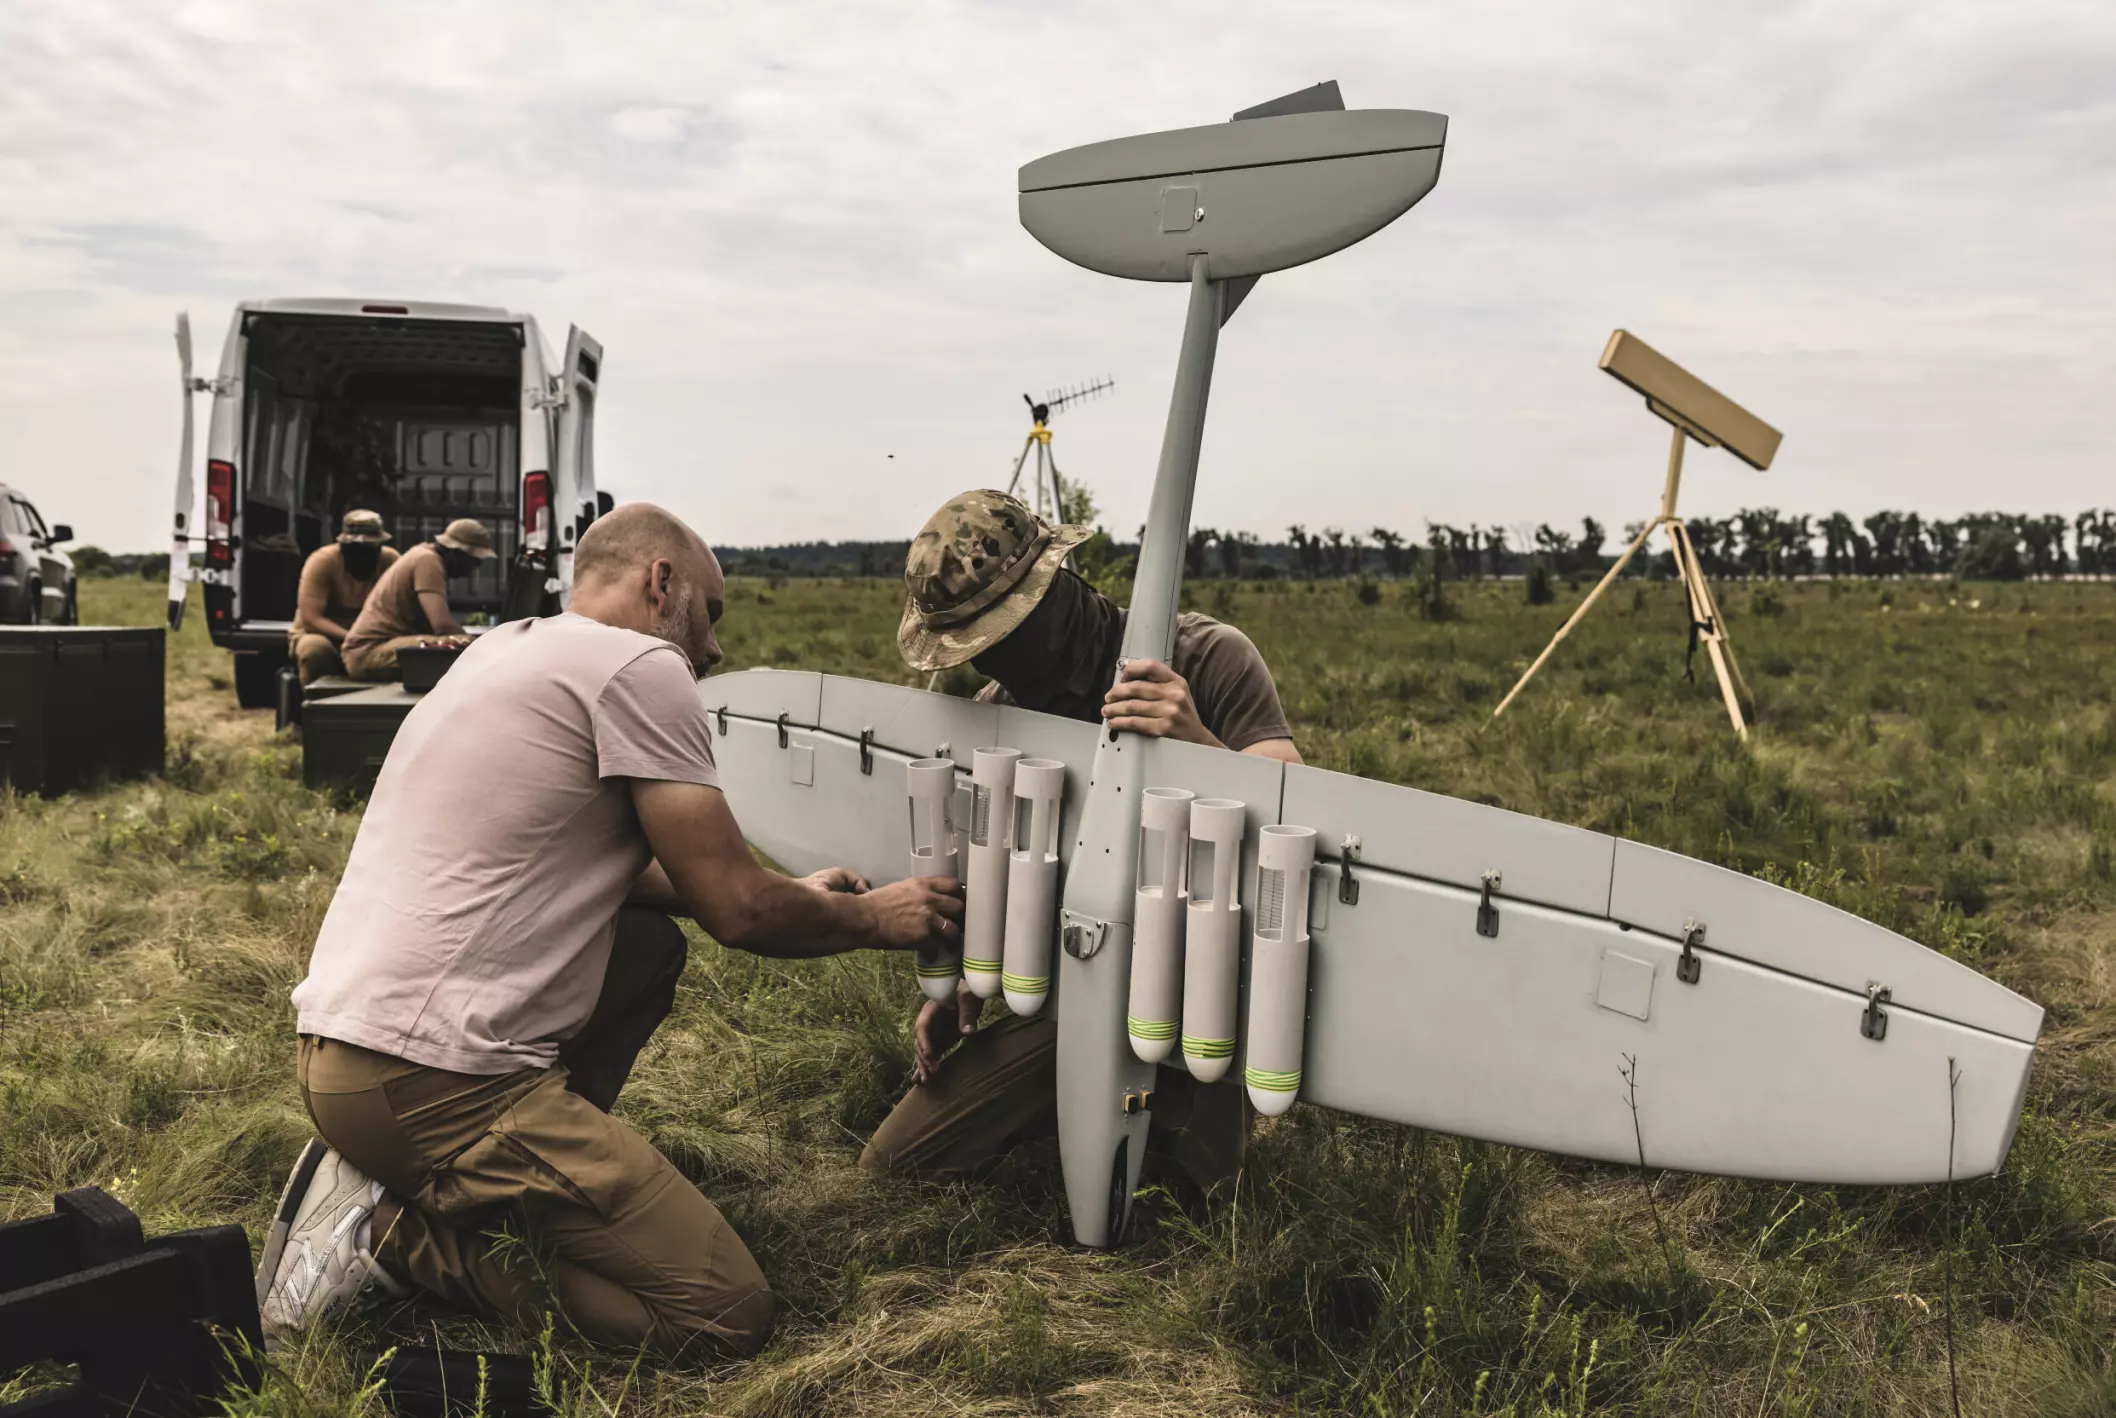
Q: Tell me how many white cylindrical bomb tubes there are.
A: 6